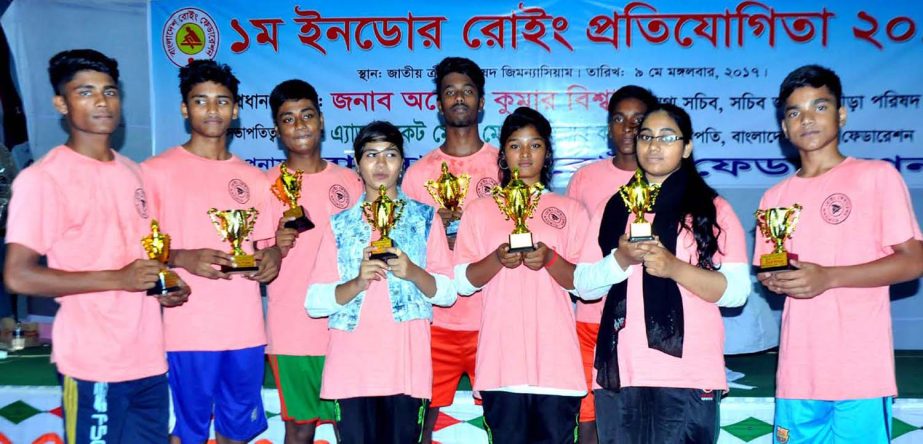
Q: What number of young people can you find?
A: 9